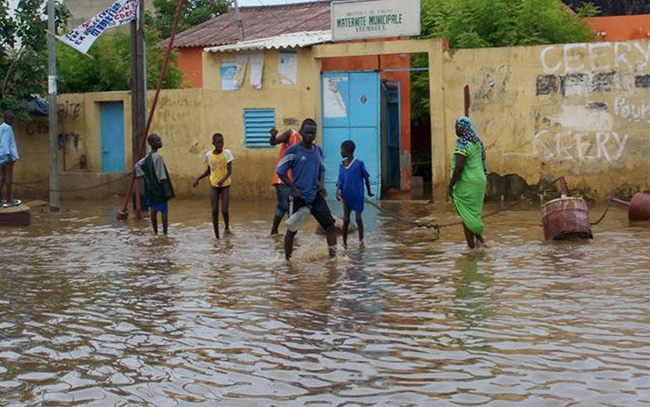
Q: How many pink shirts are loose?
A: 0